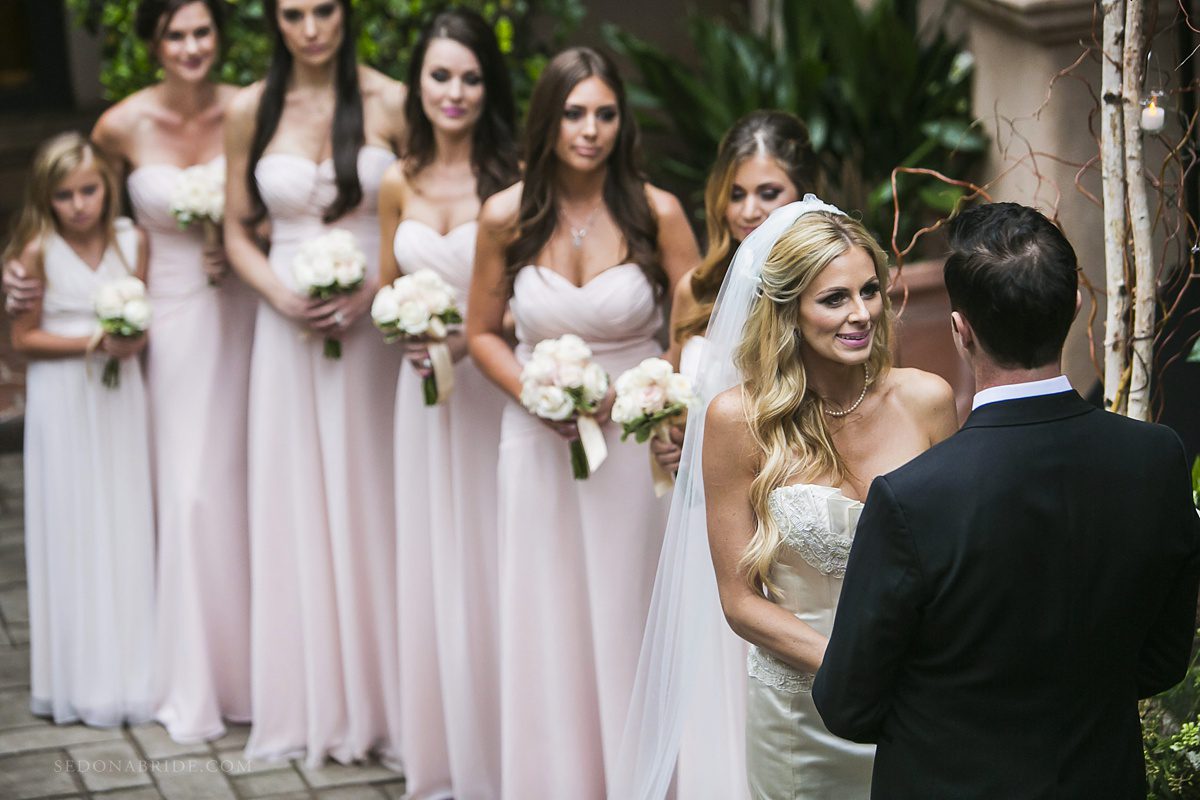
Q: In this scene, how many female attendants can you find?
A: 6